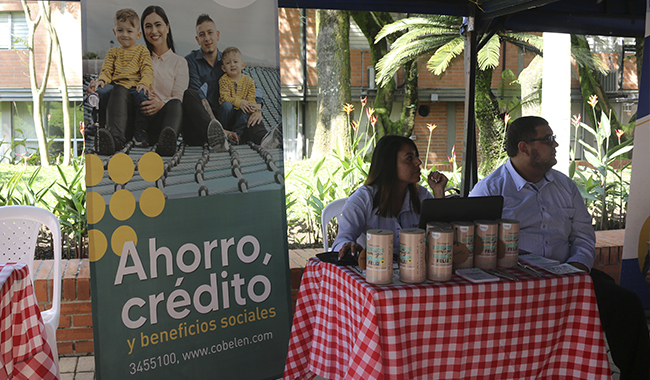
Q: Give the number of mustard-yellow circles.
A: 8